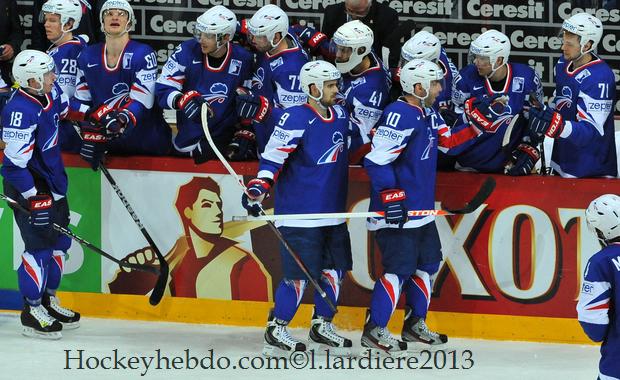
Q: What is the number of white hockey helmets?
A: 12